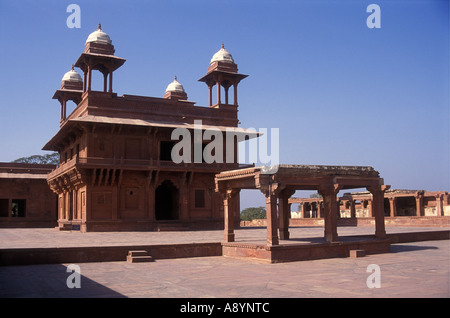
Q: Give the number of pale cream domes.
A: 4